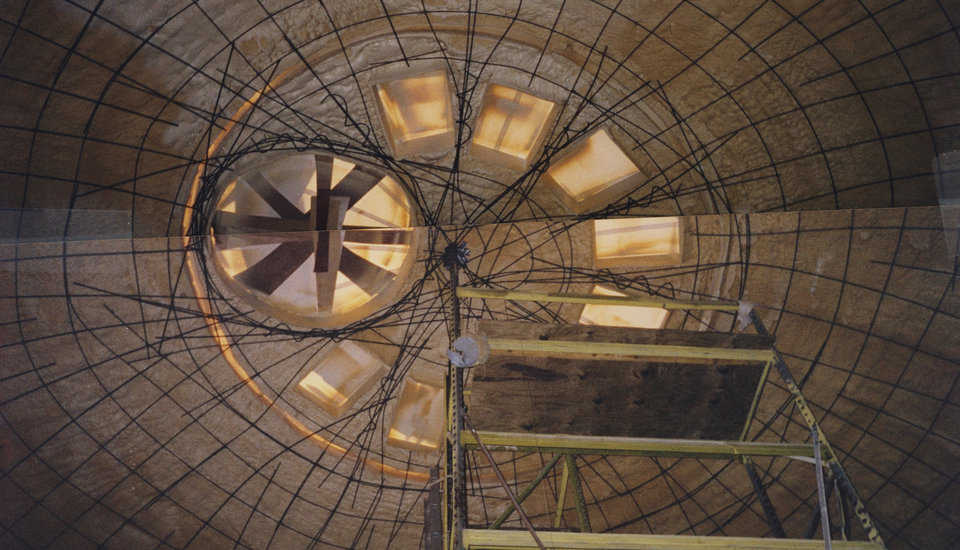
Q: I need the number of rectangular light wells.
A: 7